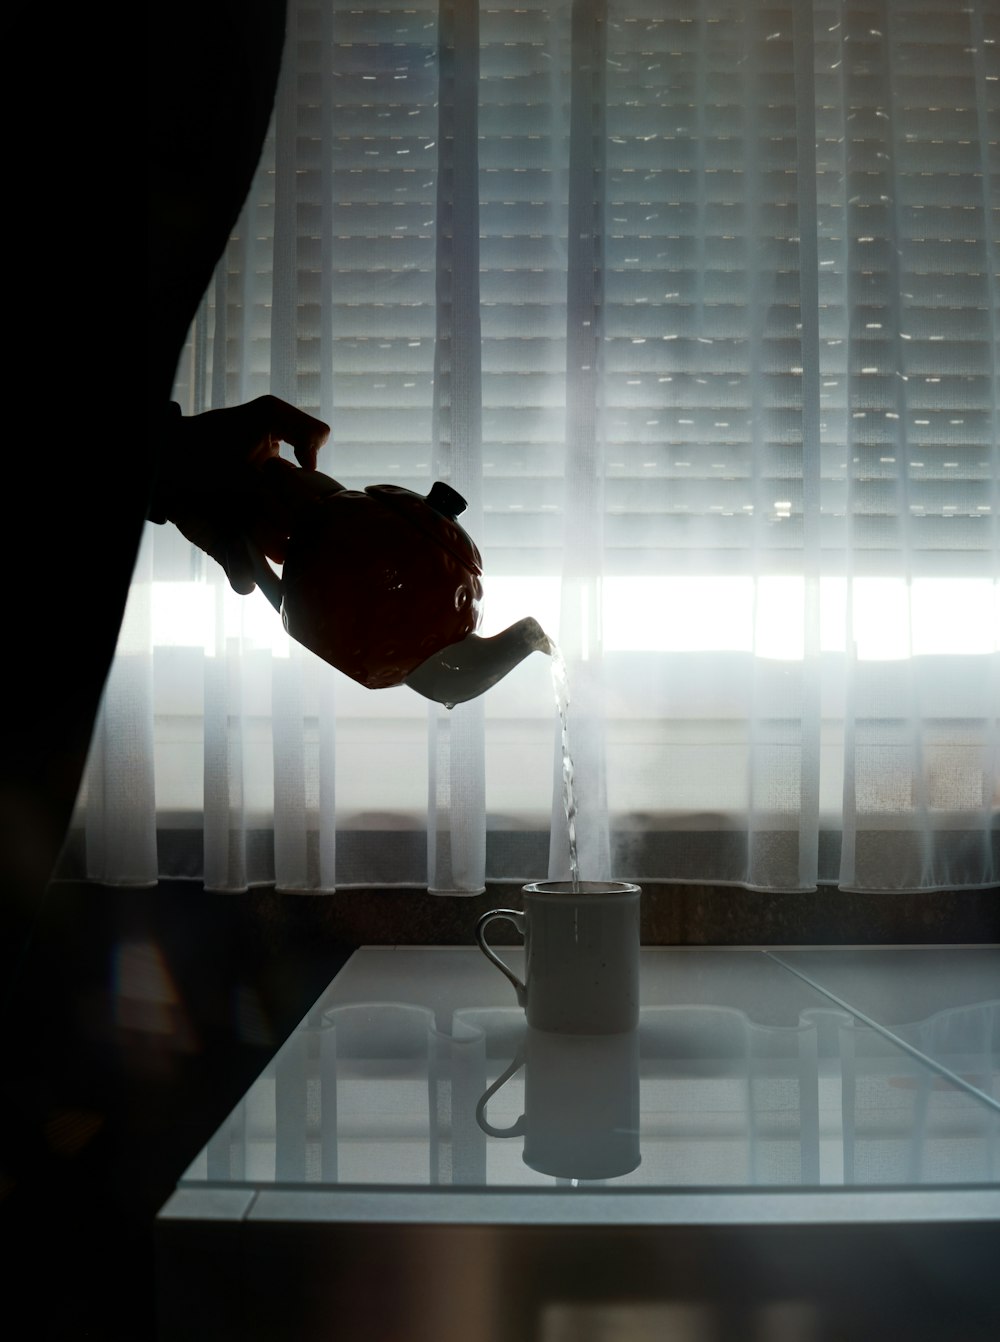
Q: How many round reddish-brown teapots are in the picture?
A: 1